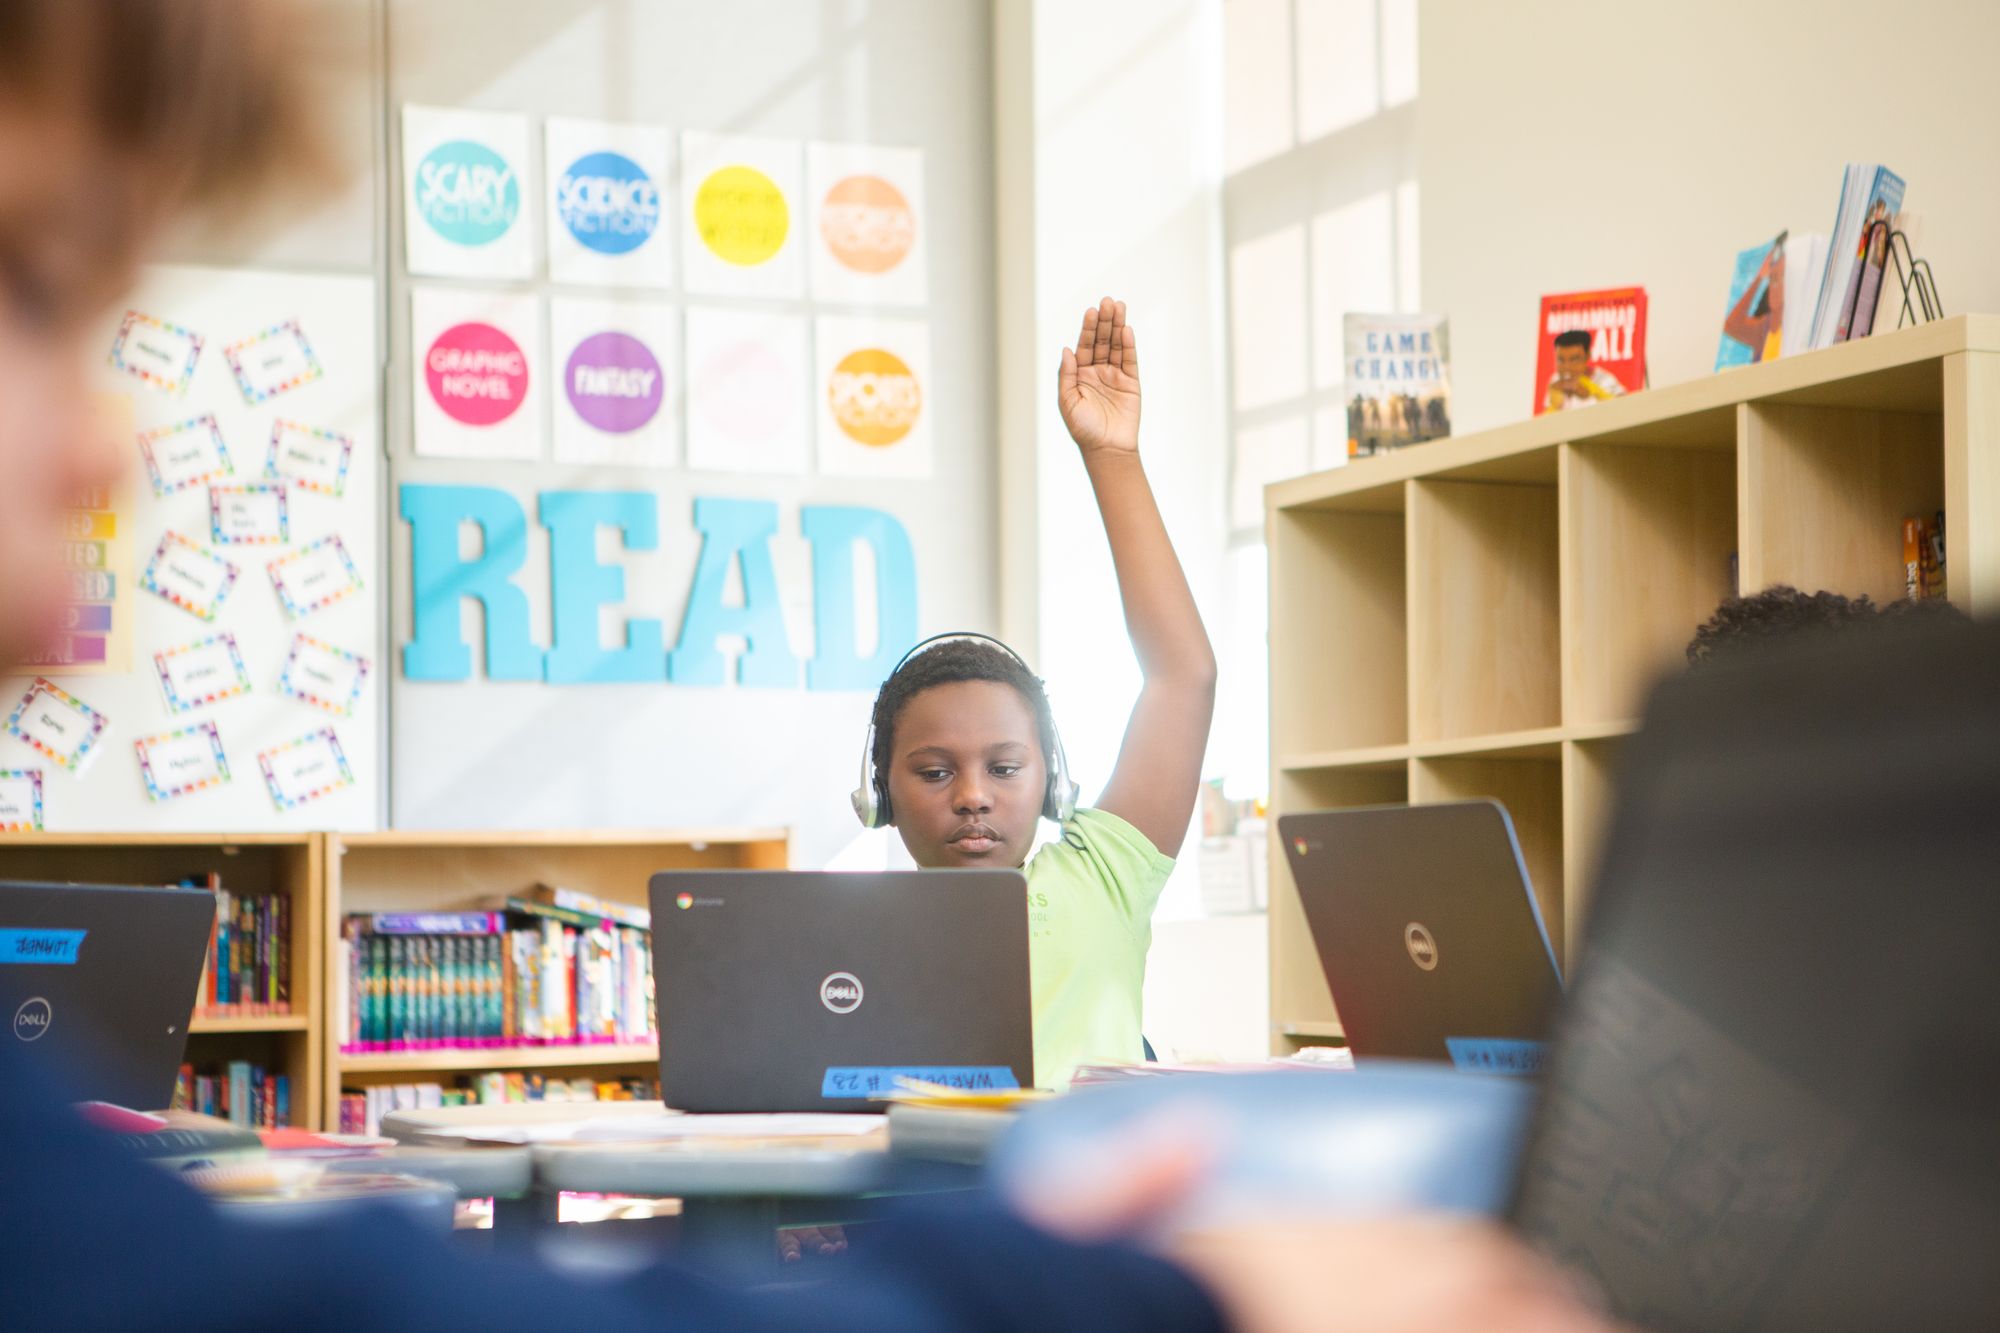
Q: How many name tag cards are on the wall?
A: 13